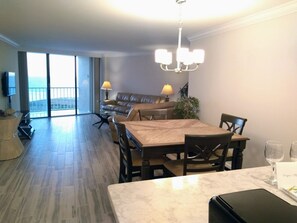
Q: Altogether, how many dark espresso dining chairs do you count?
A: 4